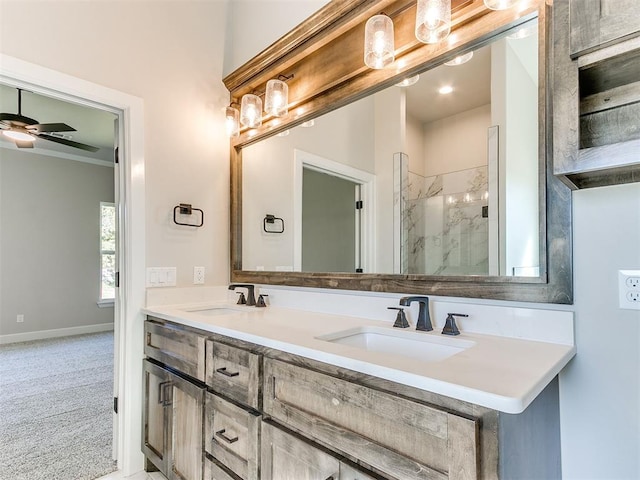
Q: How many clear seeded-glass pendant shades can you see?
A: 6